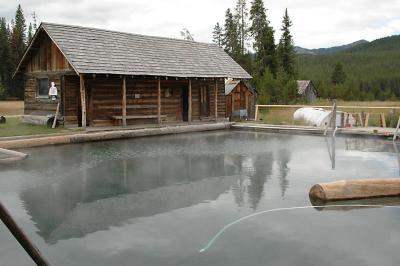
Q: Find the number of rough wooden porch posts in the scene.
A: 5